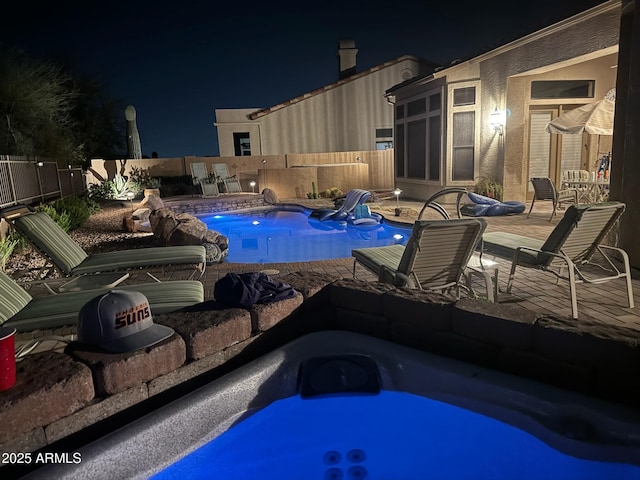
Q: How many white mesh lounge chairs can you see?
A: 2